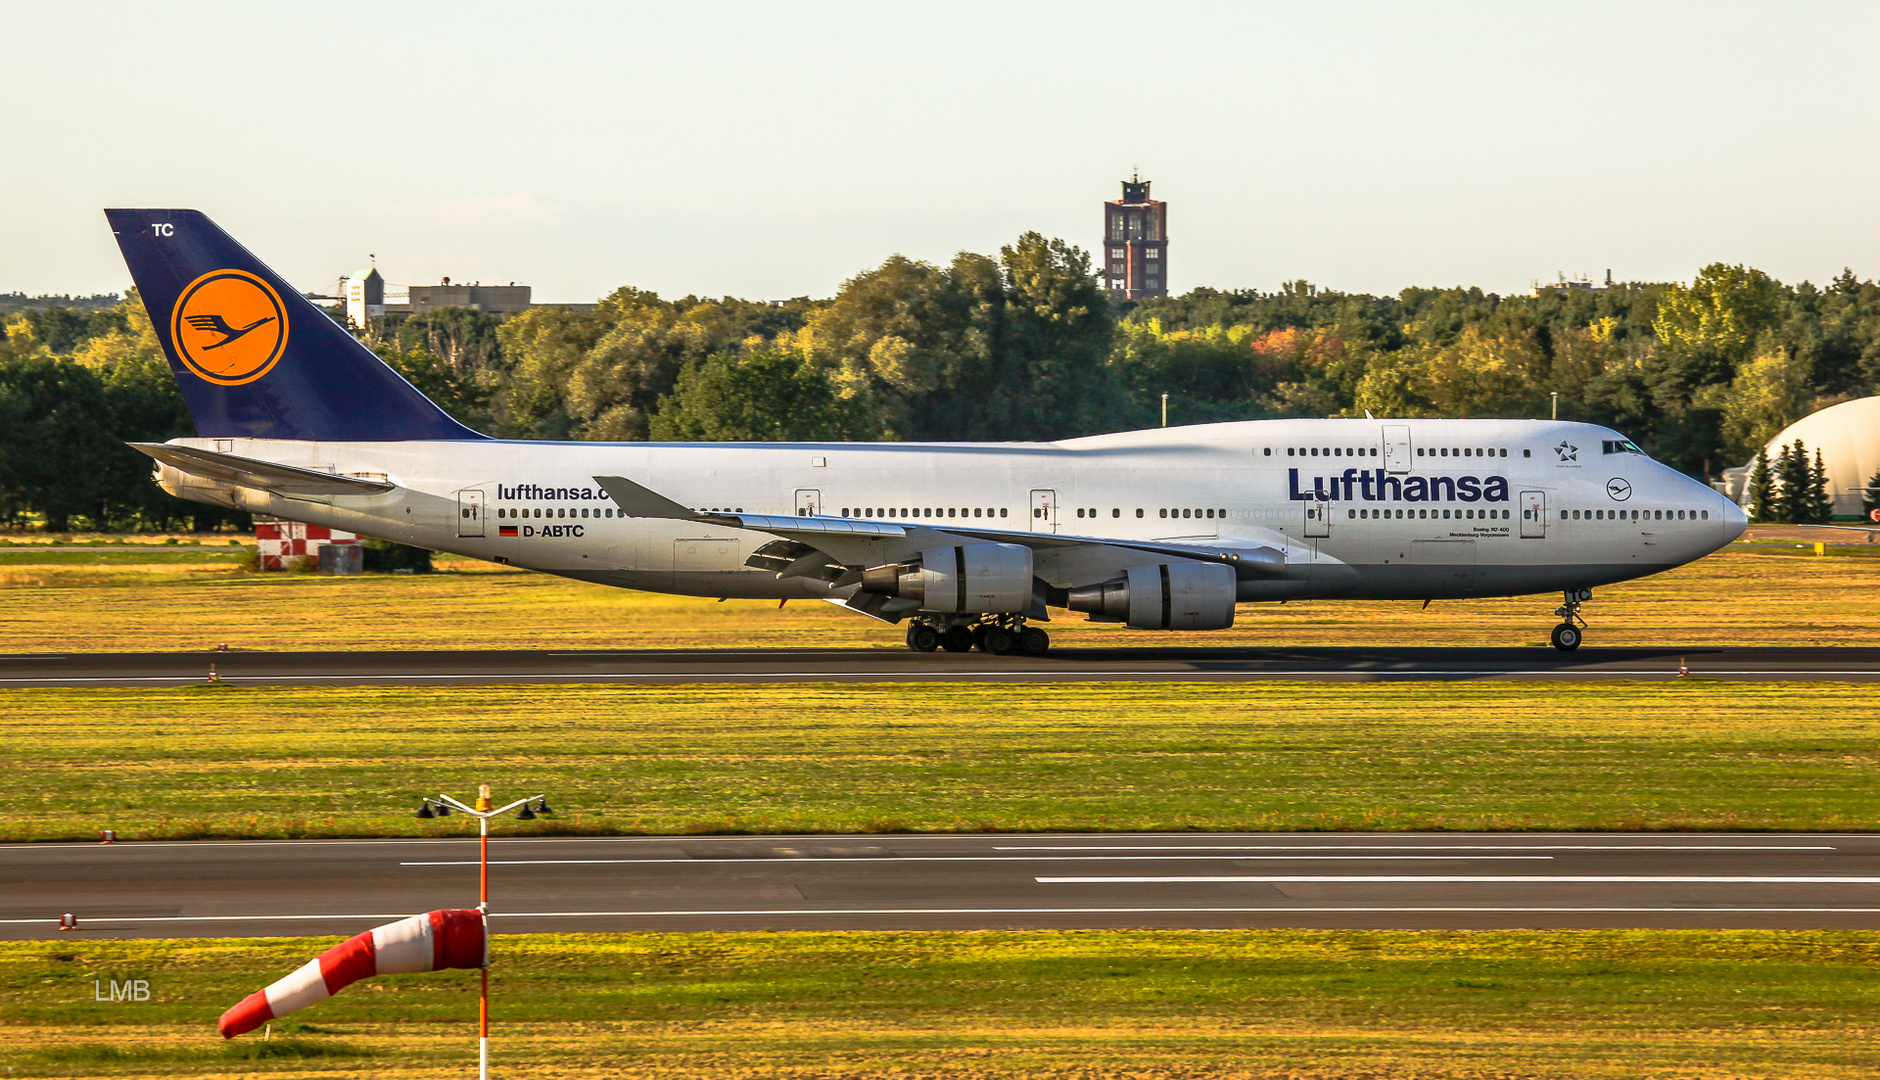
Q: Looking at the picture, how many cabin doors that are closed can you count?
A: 6